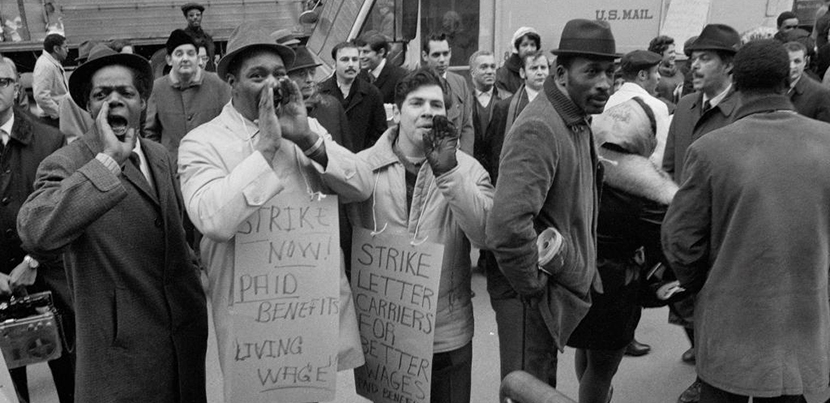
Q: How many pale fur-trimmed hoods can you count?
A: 1